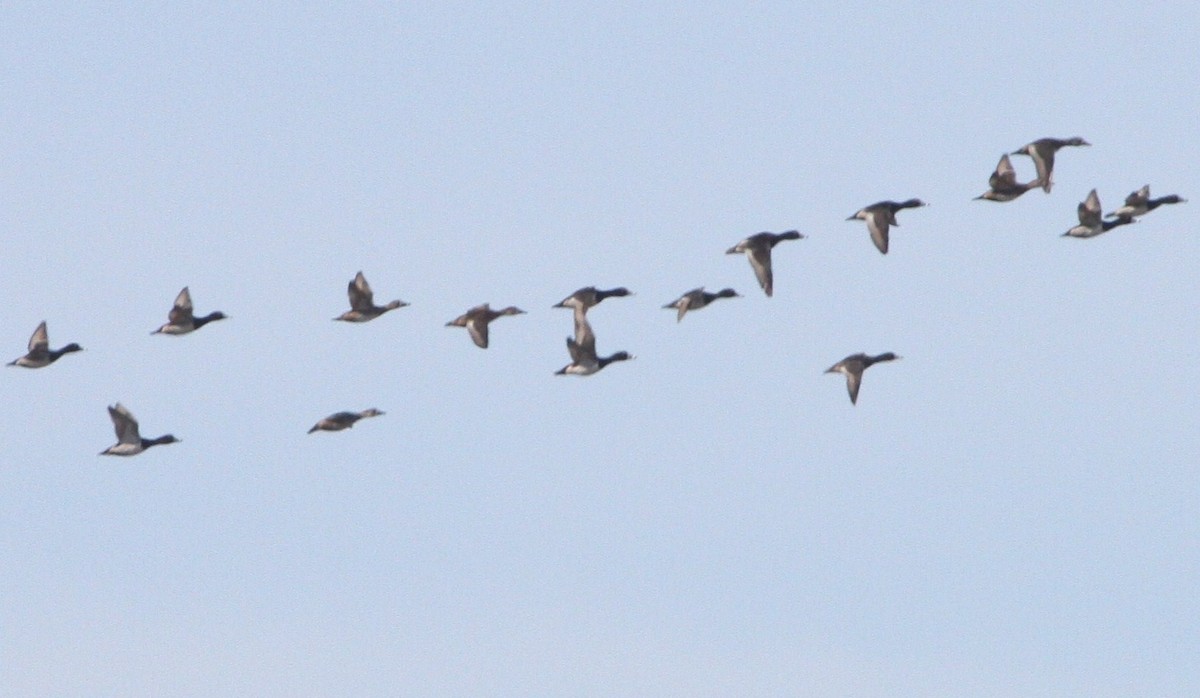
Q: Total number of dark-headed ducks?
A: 11